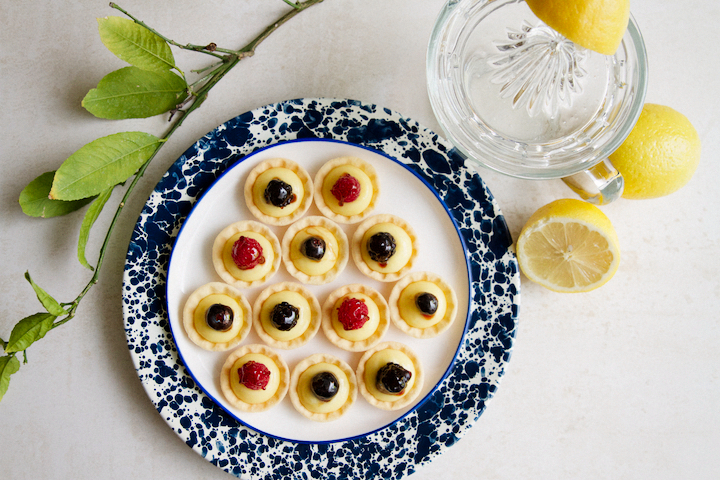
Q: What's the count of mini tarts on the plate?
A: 12